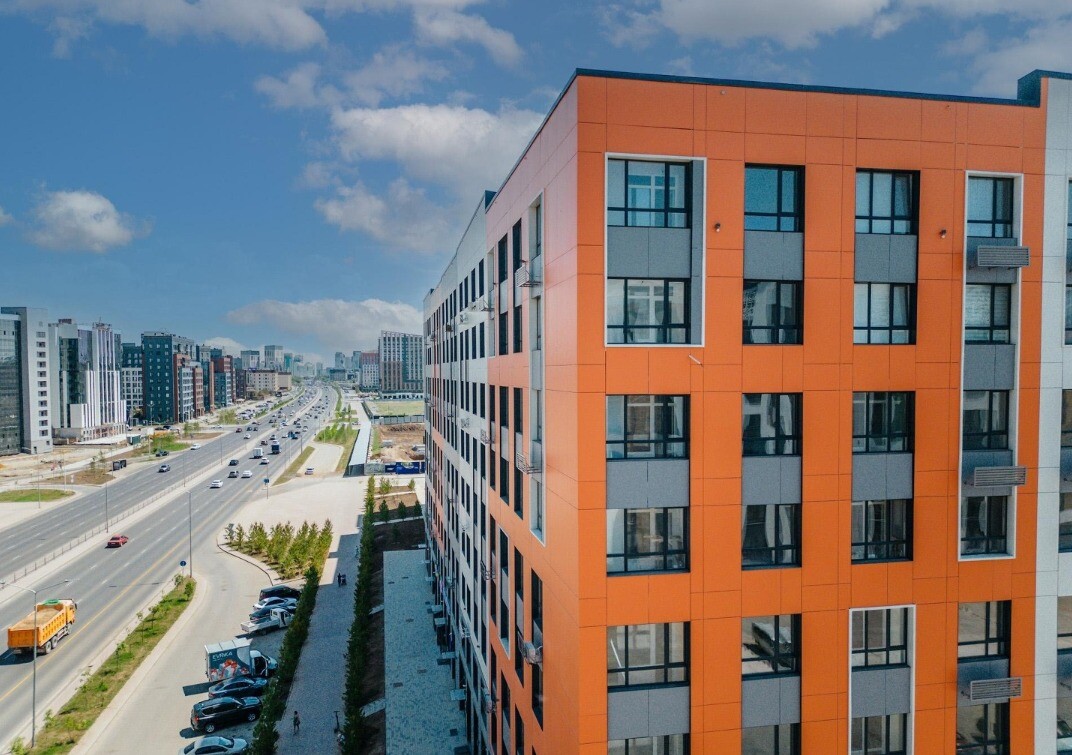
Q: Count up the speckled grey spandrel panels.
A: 13